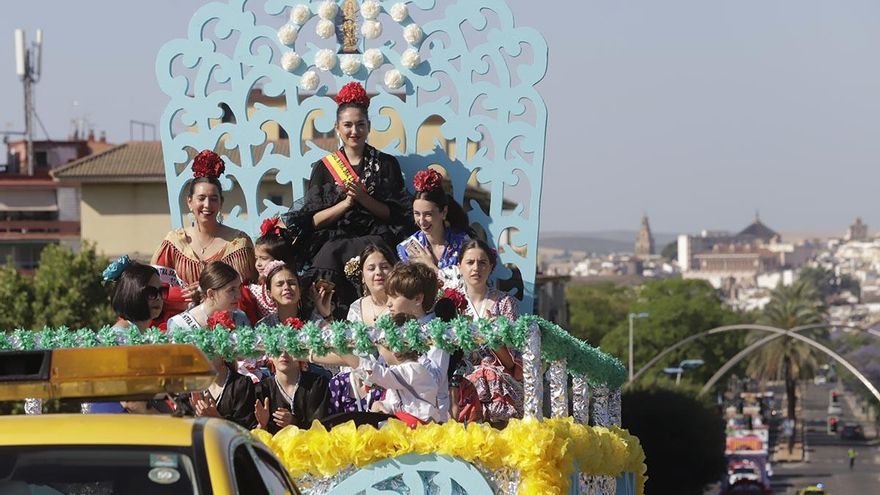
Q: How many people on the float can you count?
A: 14